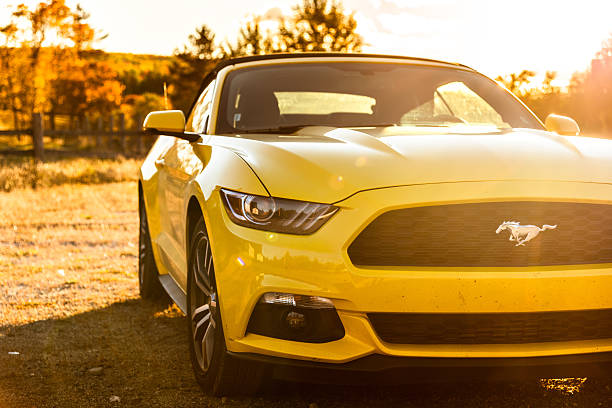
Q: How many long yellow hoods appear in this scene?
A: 1